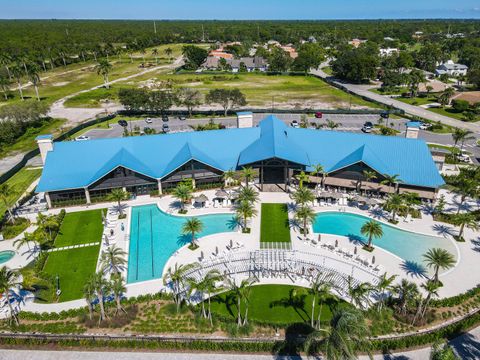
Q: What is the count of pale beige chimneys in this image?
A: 3